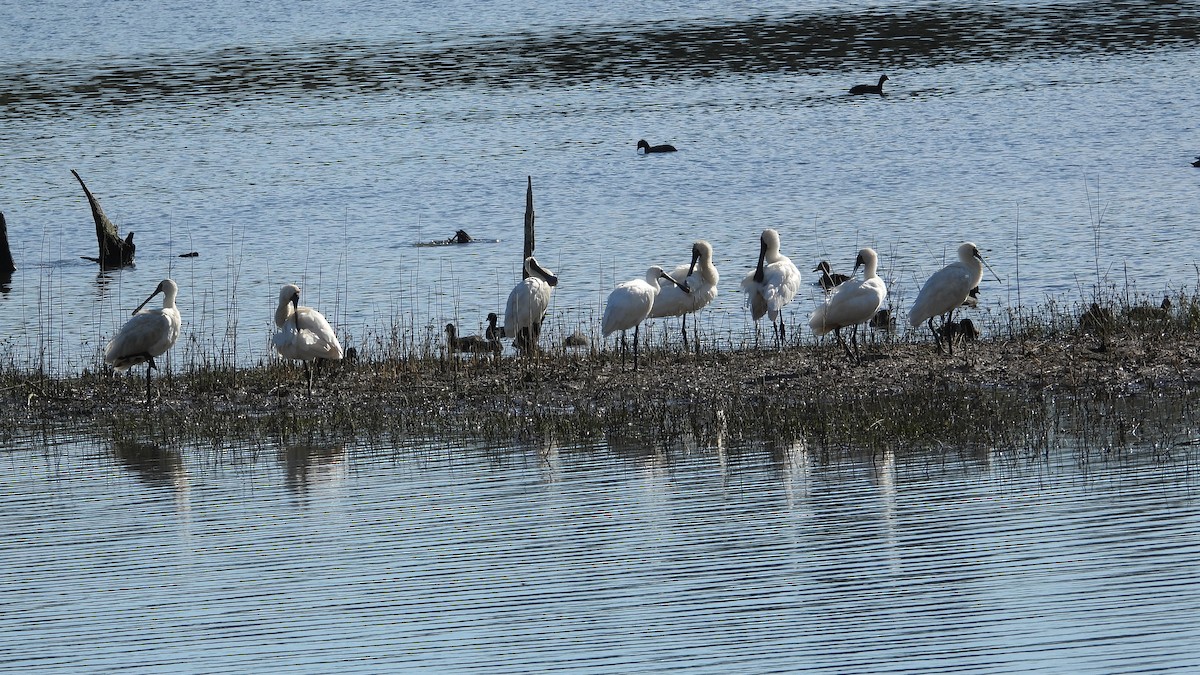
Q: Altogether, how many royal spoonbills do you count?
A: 8